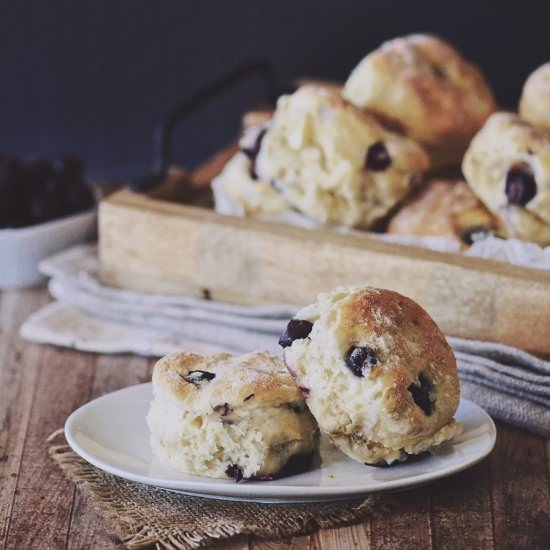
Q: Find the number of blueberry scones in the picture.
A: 8